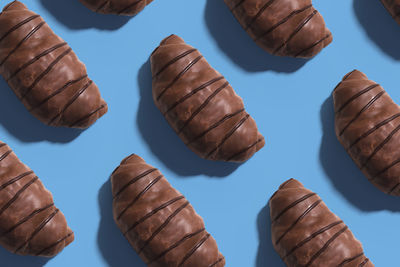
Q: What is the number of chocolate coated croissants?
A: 9